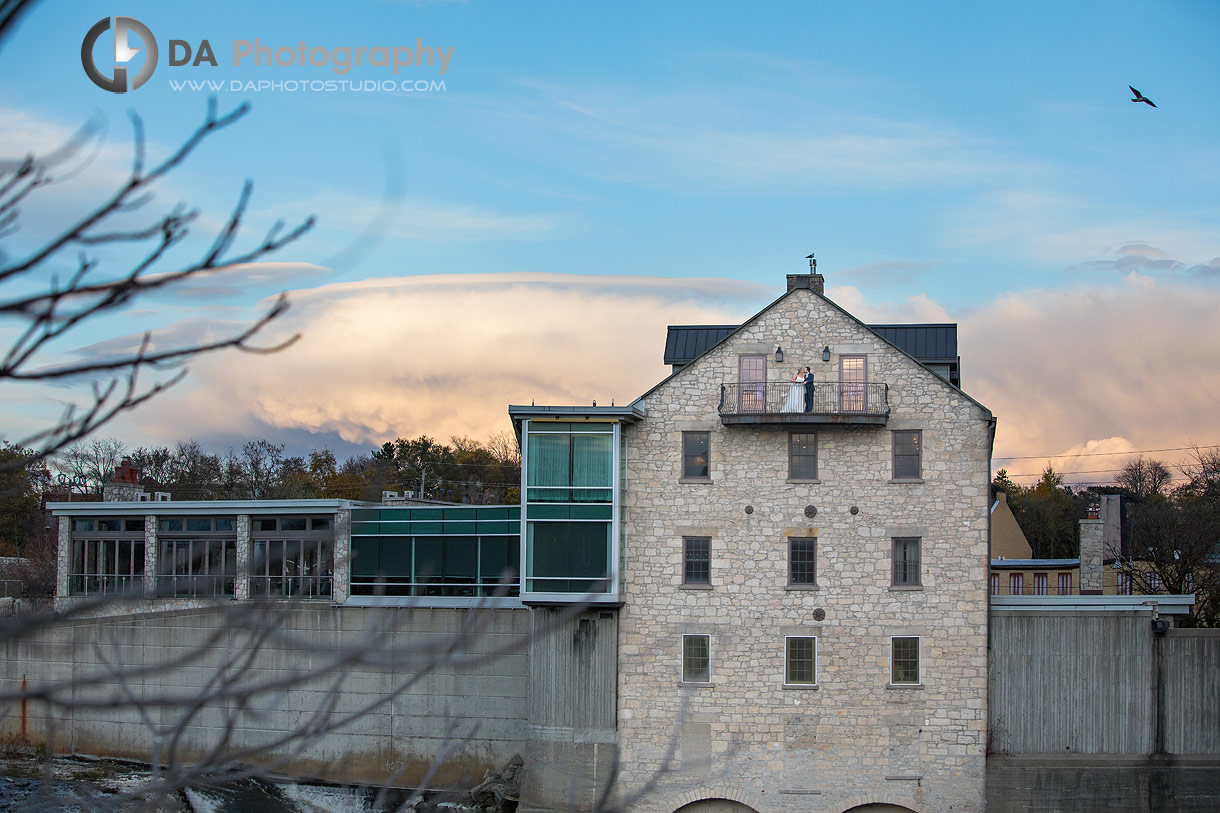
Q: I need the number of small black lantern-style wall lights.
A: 2